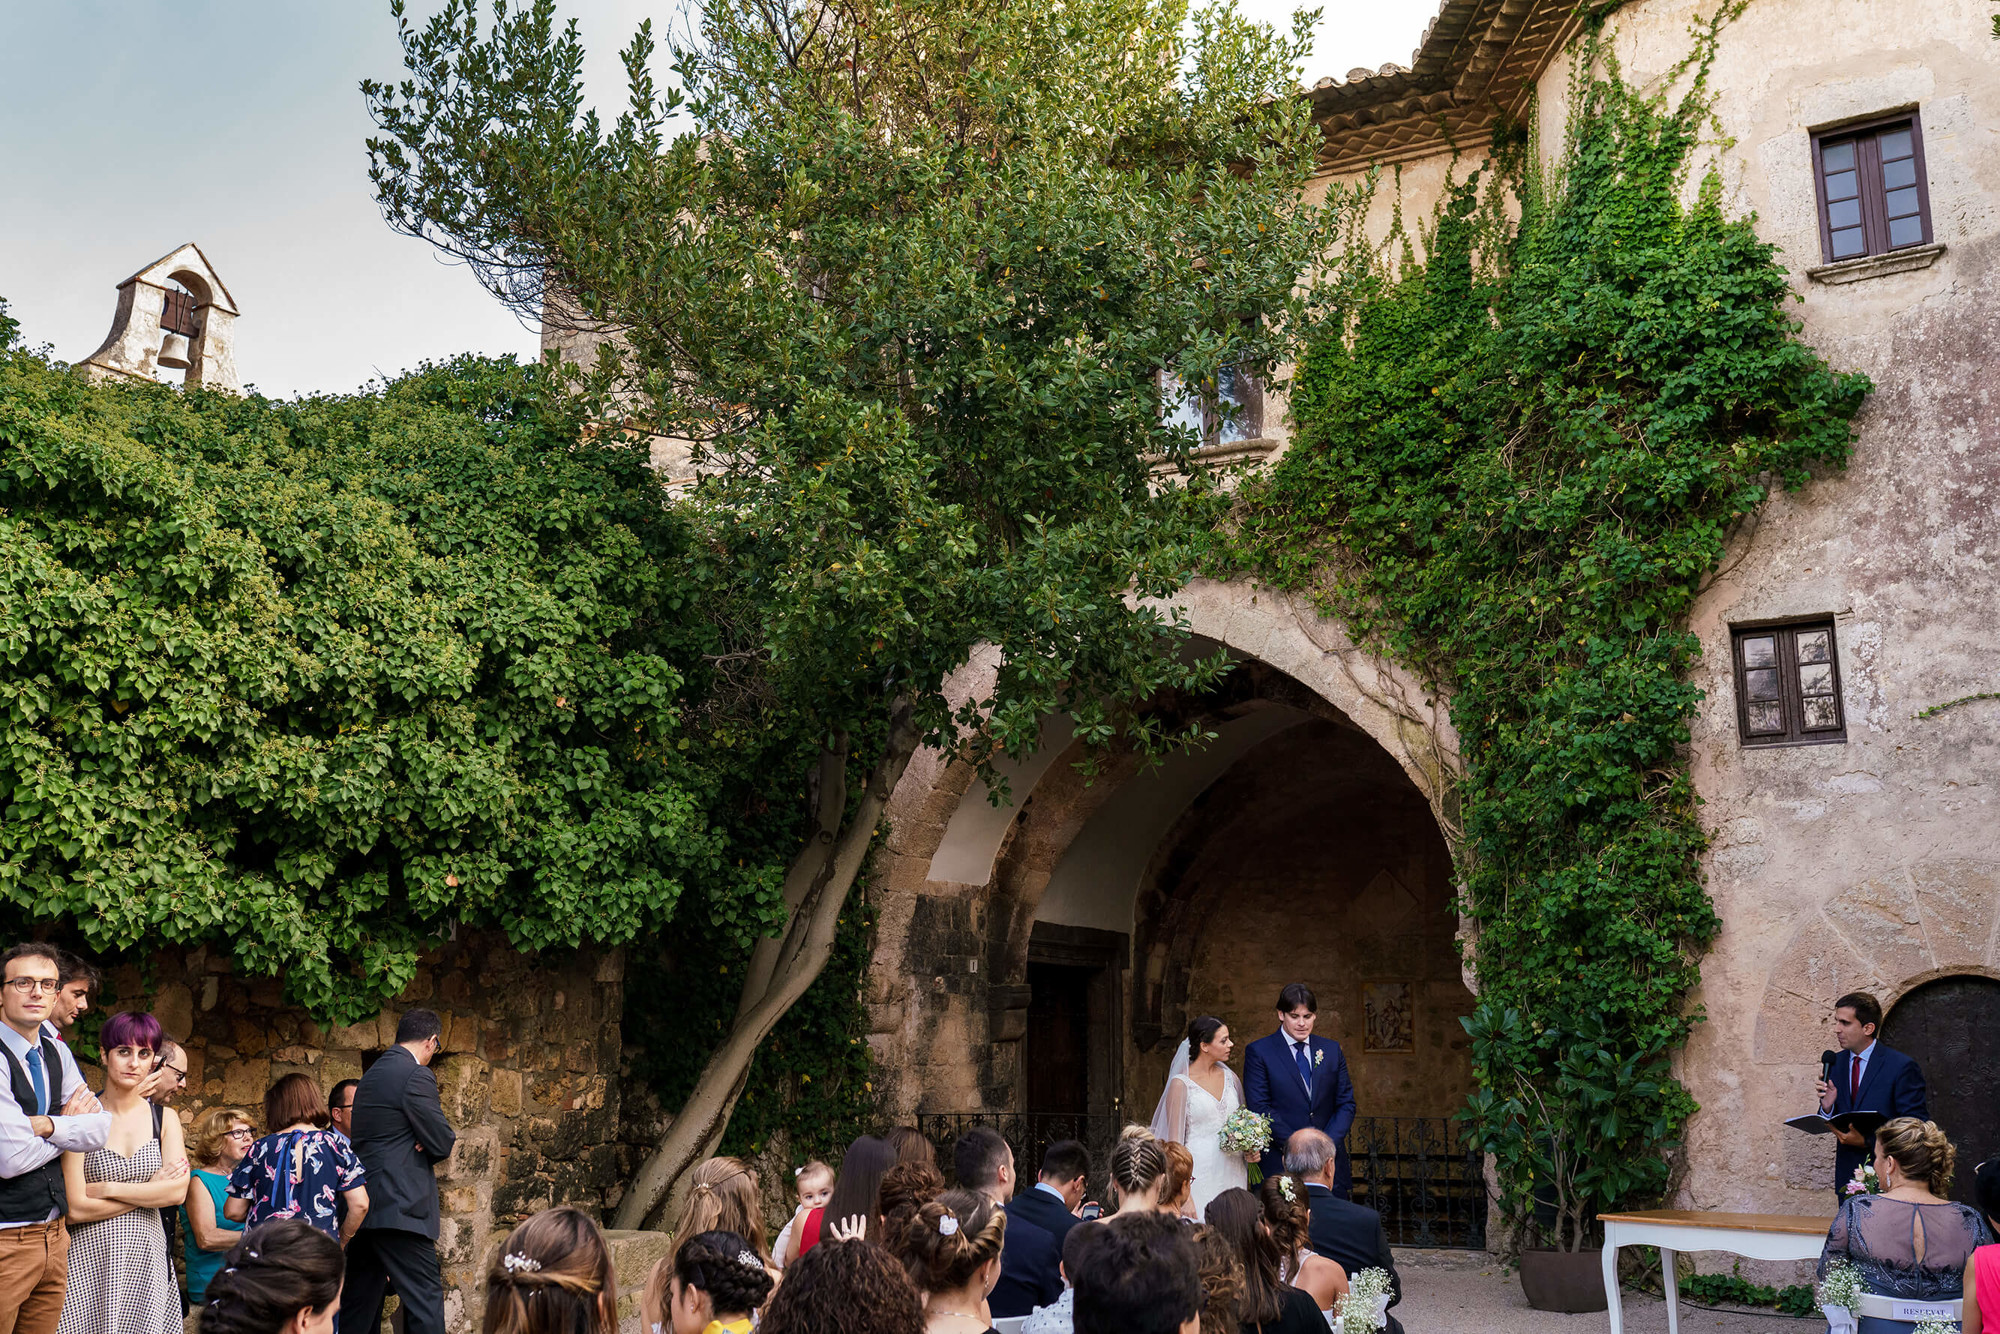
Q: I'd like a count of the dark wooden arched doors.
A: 1